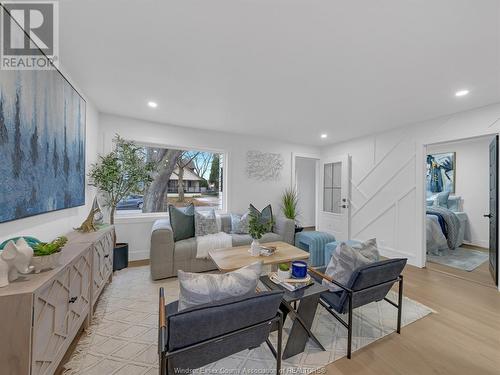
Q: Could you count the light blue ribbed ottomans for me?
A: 2